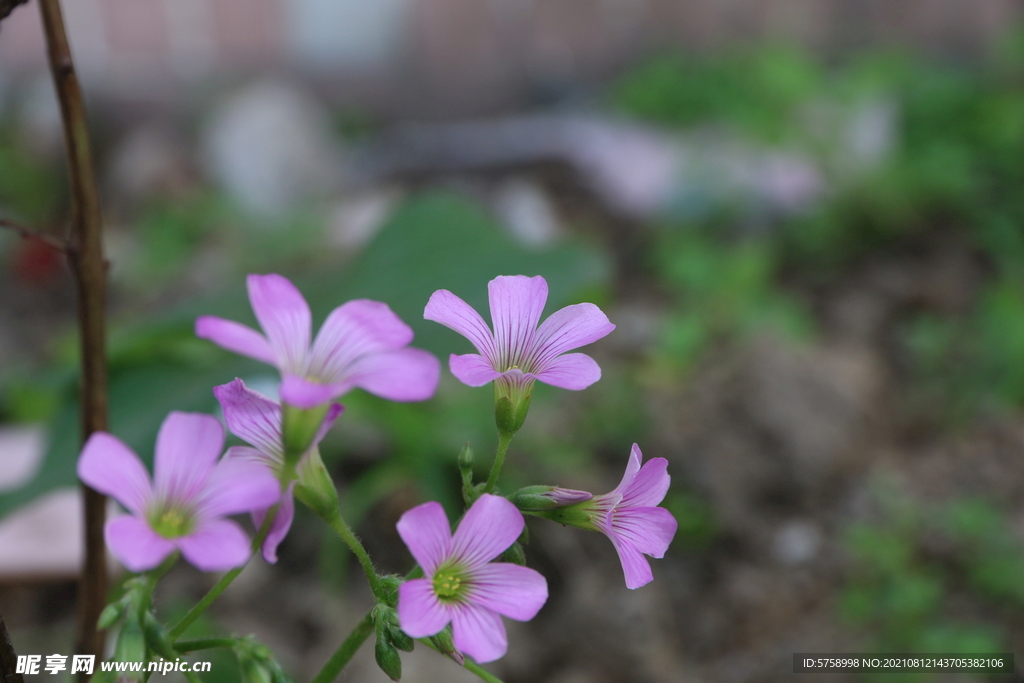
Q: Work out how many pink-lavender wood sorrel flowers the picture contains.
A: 6